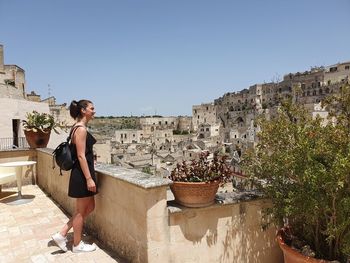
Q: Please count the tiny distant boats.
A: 0